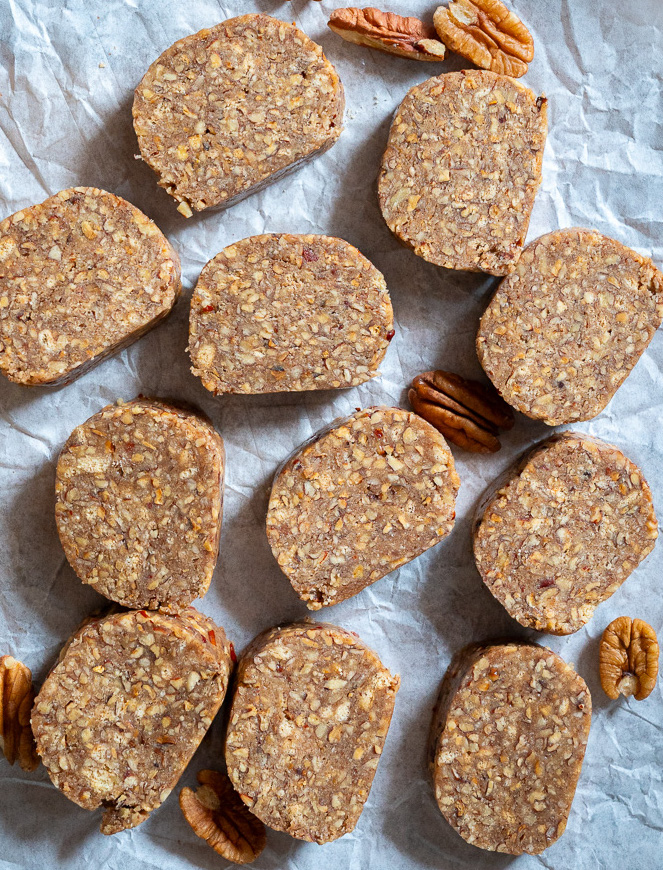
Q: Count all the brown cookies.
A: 11